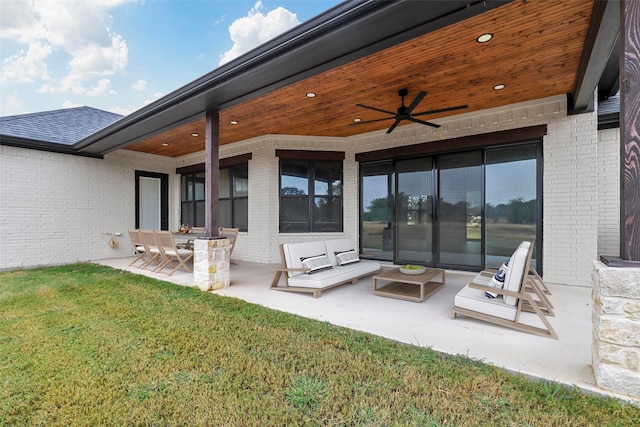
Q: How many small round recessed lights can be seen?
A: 7